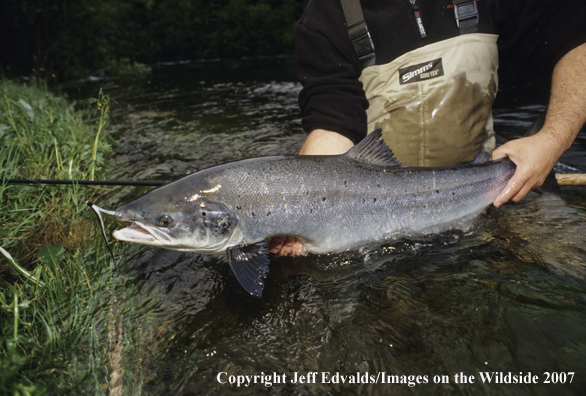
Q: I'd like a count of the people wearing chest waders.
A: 1